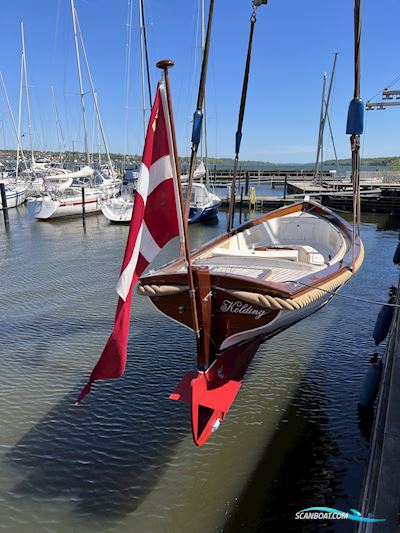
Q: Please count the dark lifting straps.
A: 3